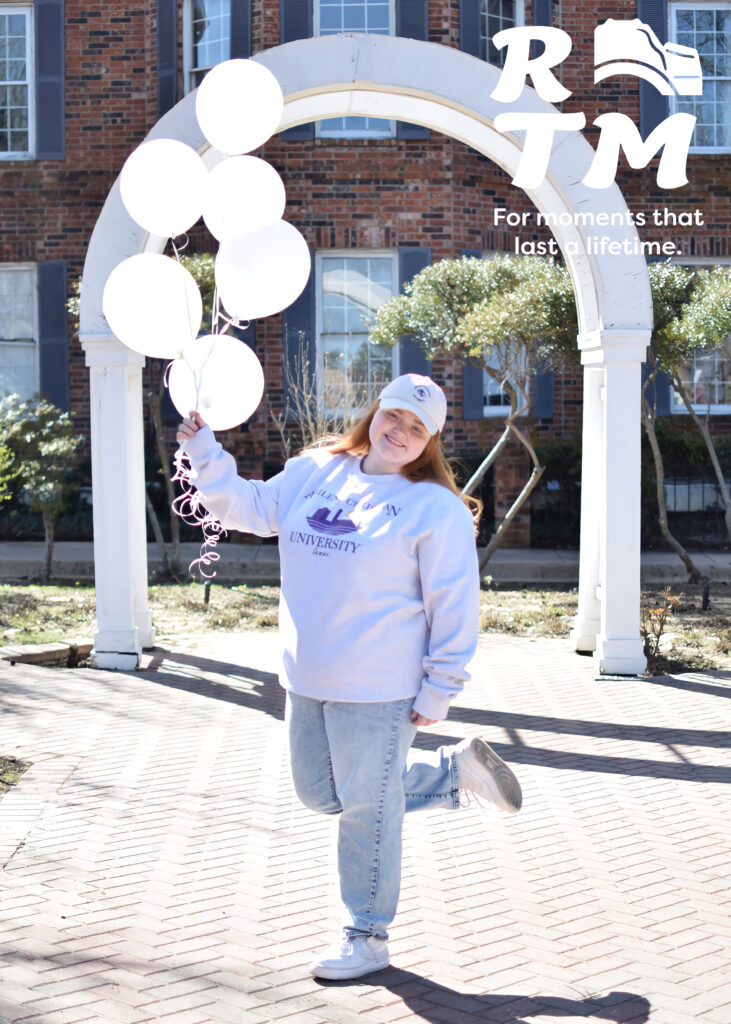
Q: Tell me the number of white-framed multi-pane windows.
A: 9